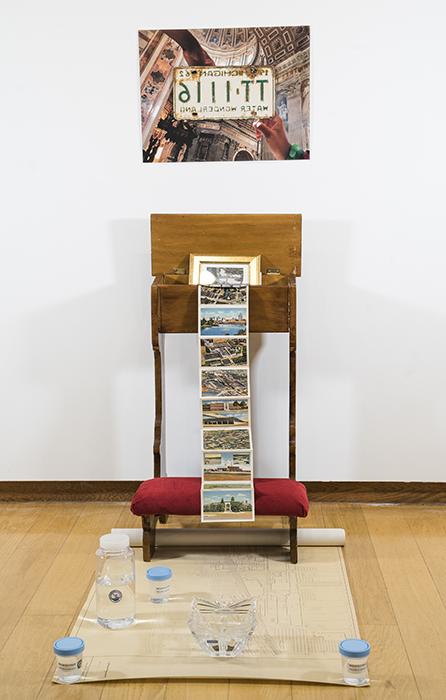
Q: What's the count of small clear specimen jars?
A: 3